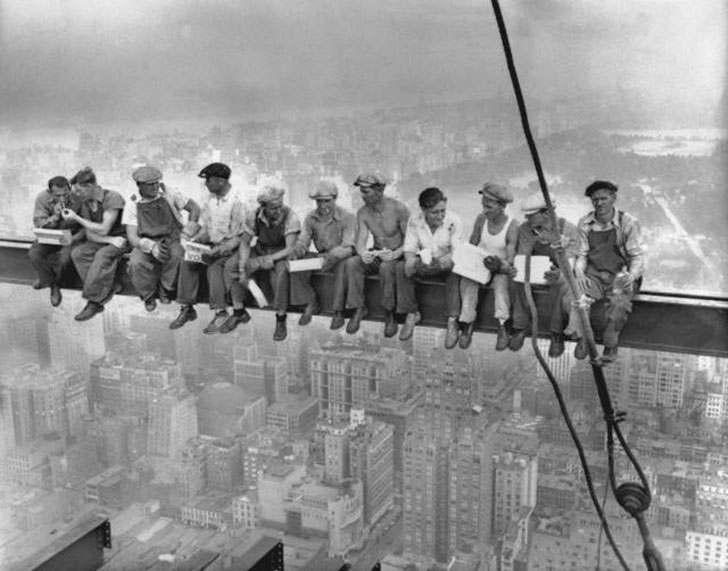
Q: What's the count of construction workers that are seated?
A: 11